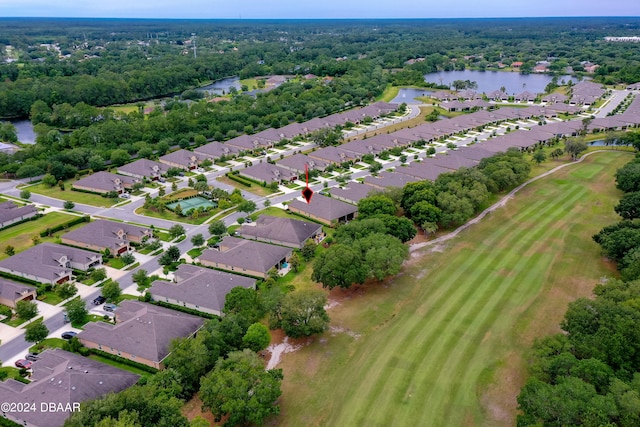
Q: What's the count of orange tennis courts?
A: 0